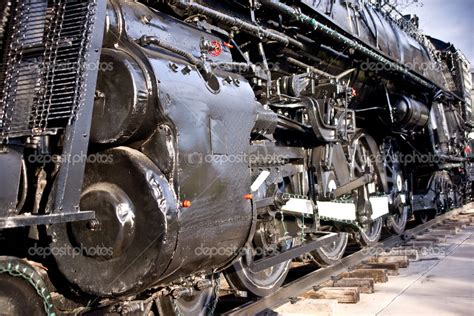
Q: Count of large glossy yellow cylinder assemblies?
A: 0